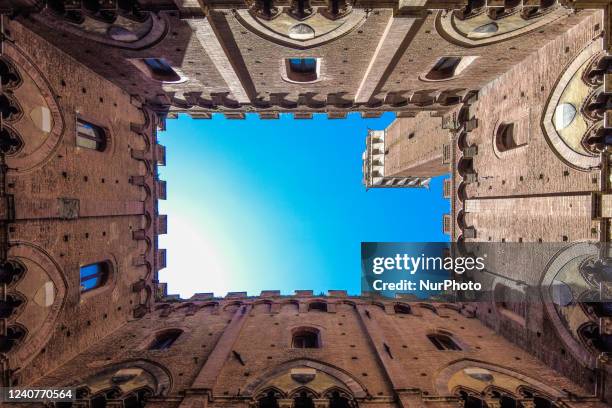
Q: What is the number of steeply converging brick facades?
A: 4